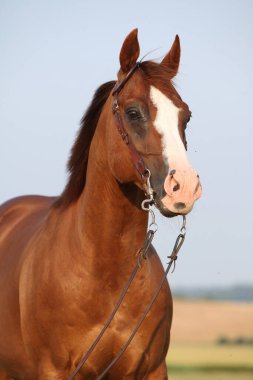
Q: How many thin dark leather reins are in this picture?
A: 2